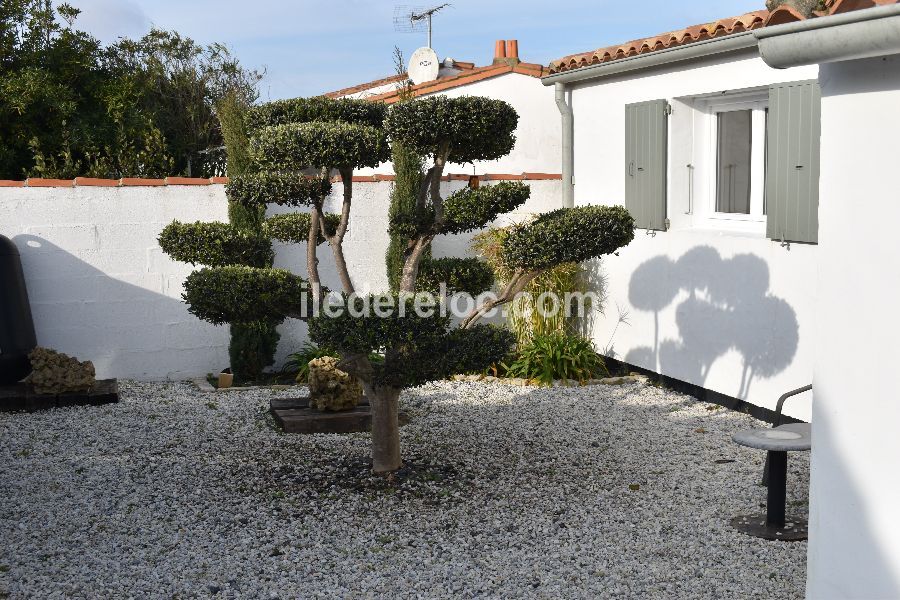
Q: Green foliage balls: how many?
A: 12